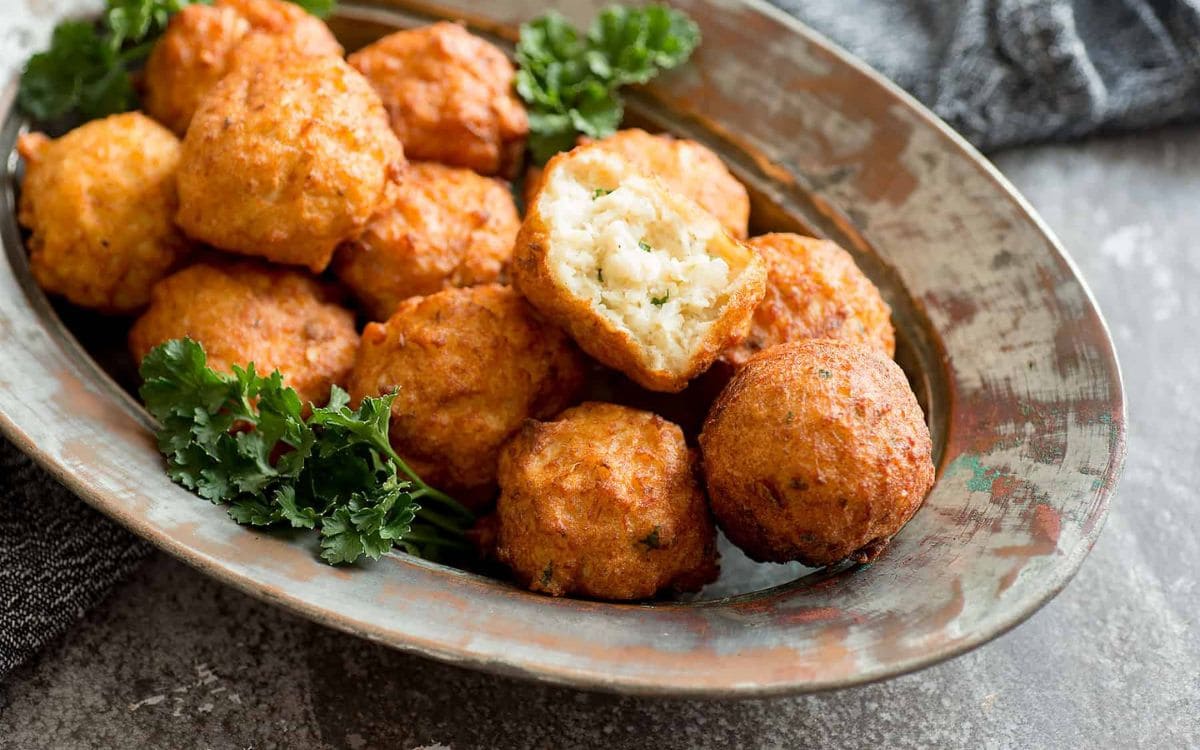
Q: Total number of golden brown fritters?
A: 12